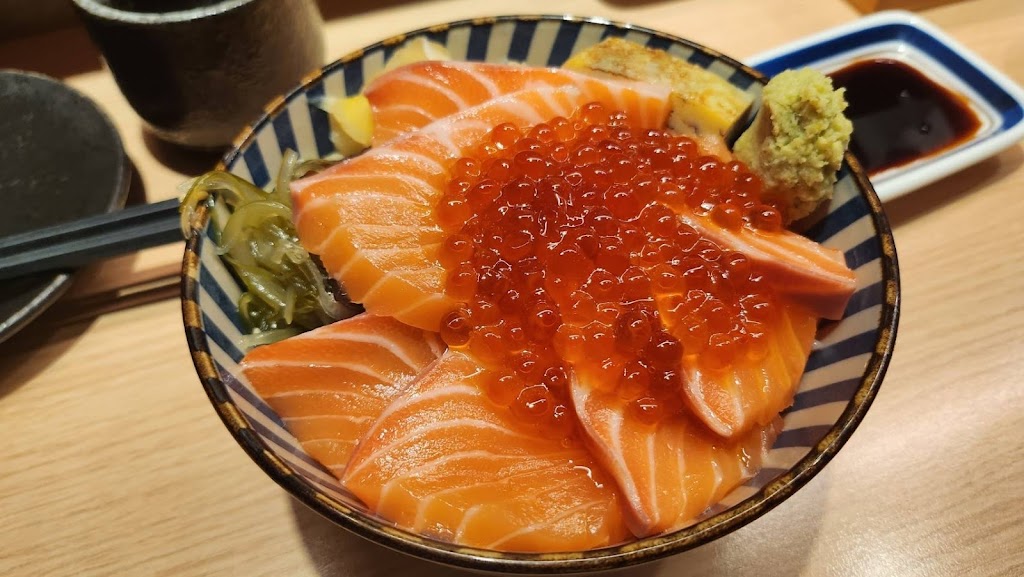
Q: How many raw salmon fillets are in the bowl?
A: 7